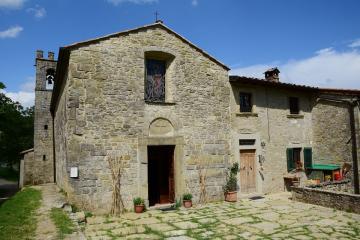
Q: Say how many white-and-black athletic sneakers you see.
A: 0